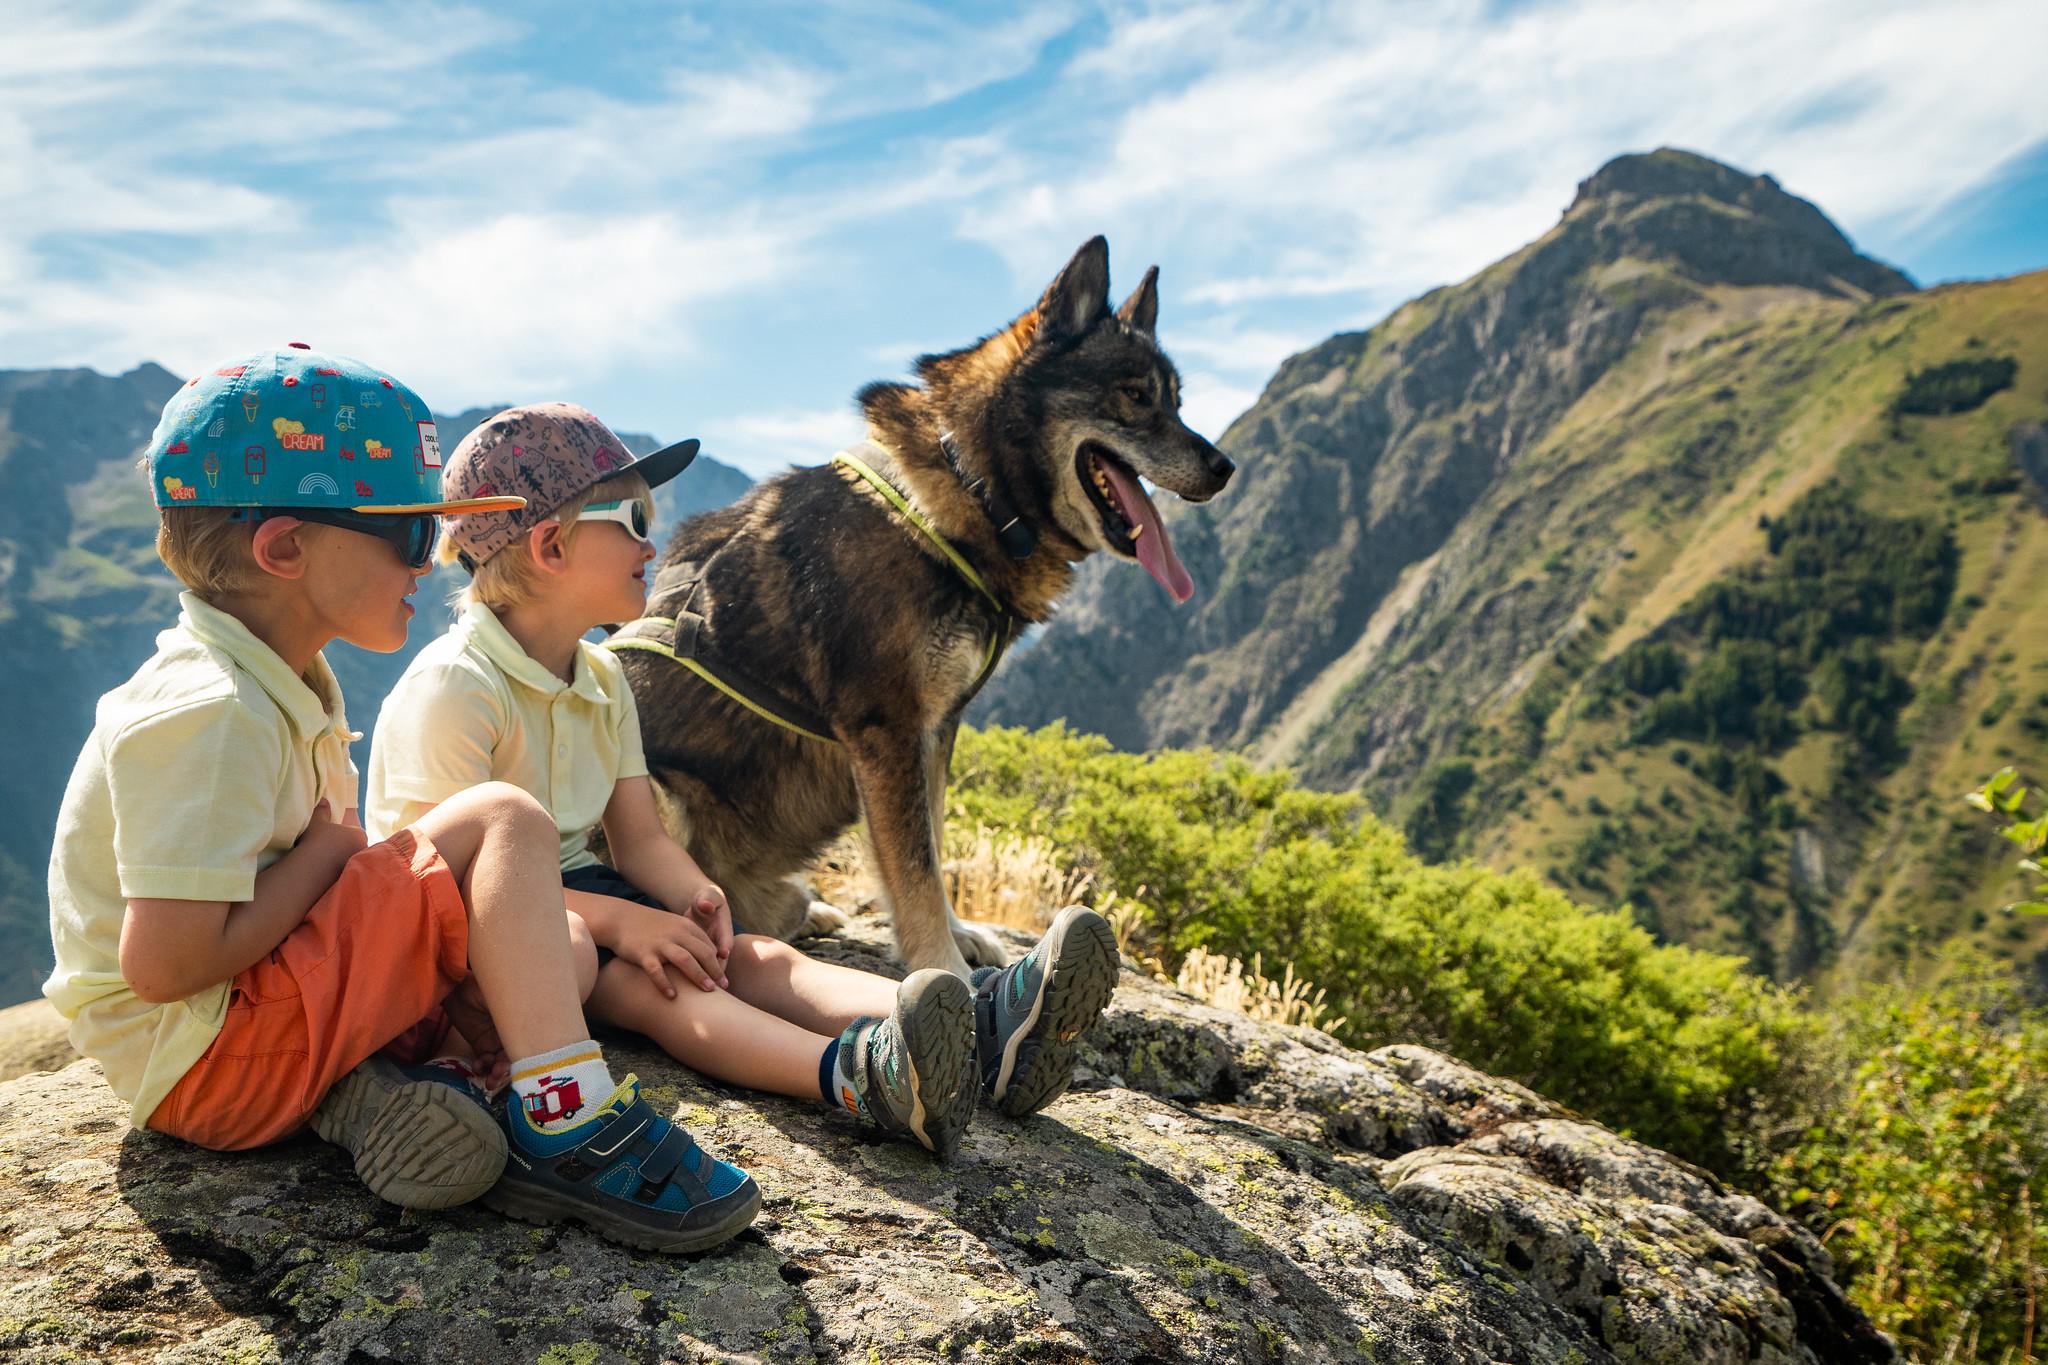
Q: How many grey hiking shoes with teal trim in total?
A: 2